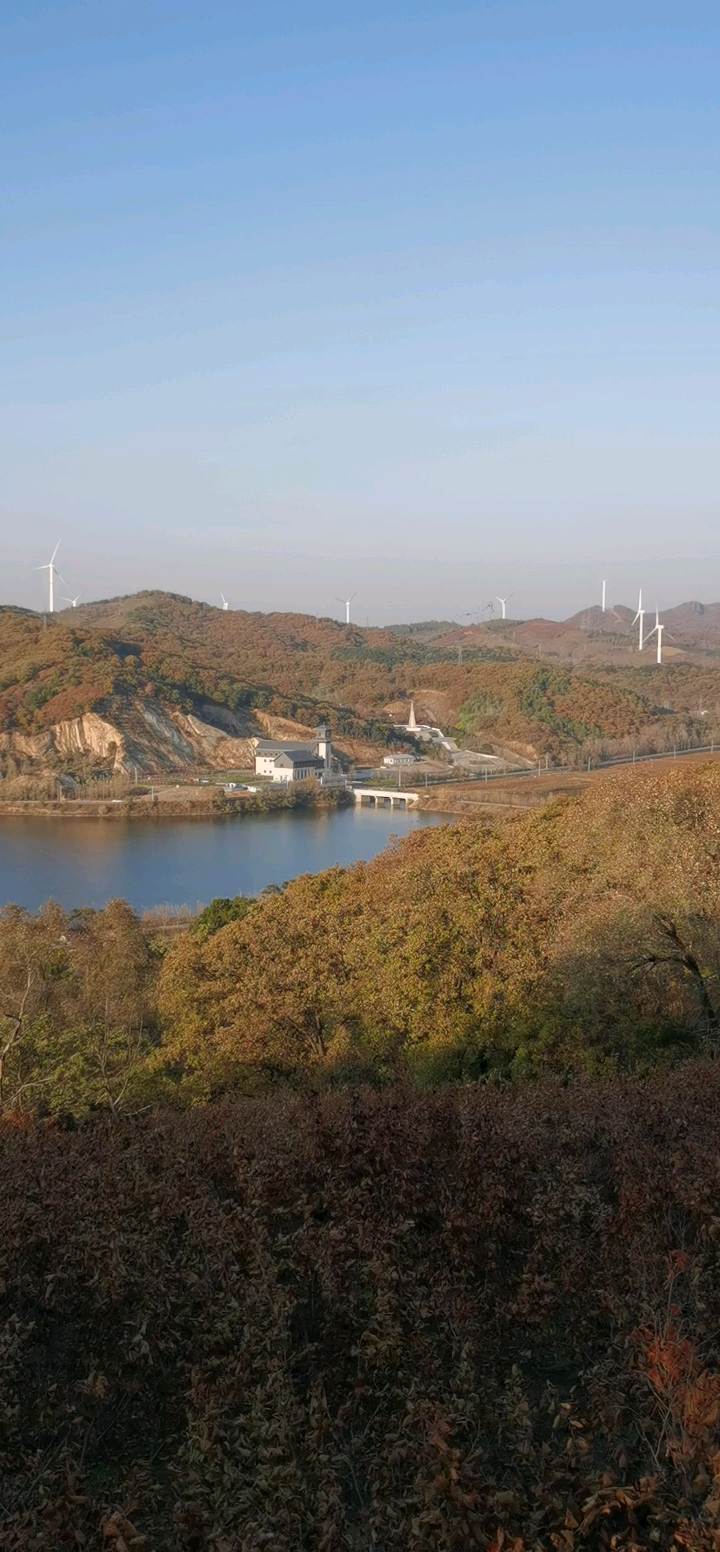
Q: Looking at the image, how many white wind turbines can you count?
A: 8